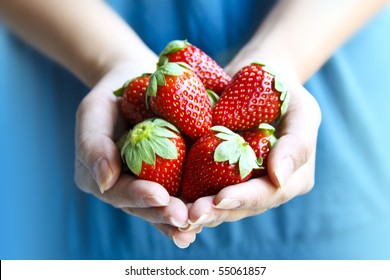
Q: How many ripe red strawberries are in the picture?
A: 7